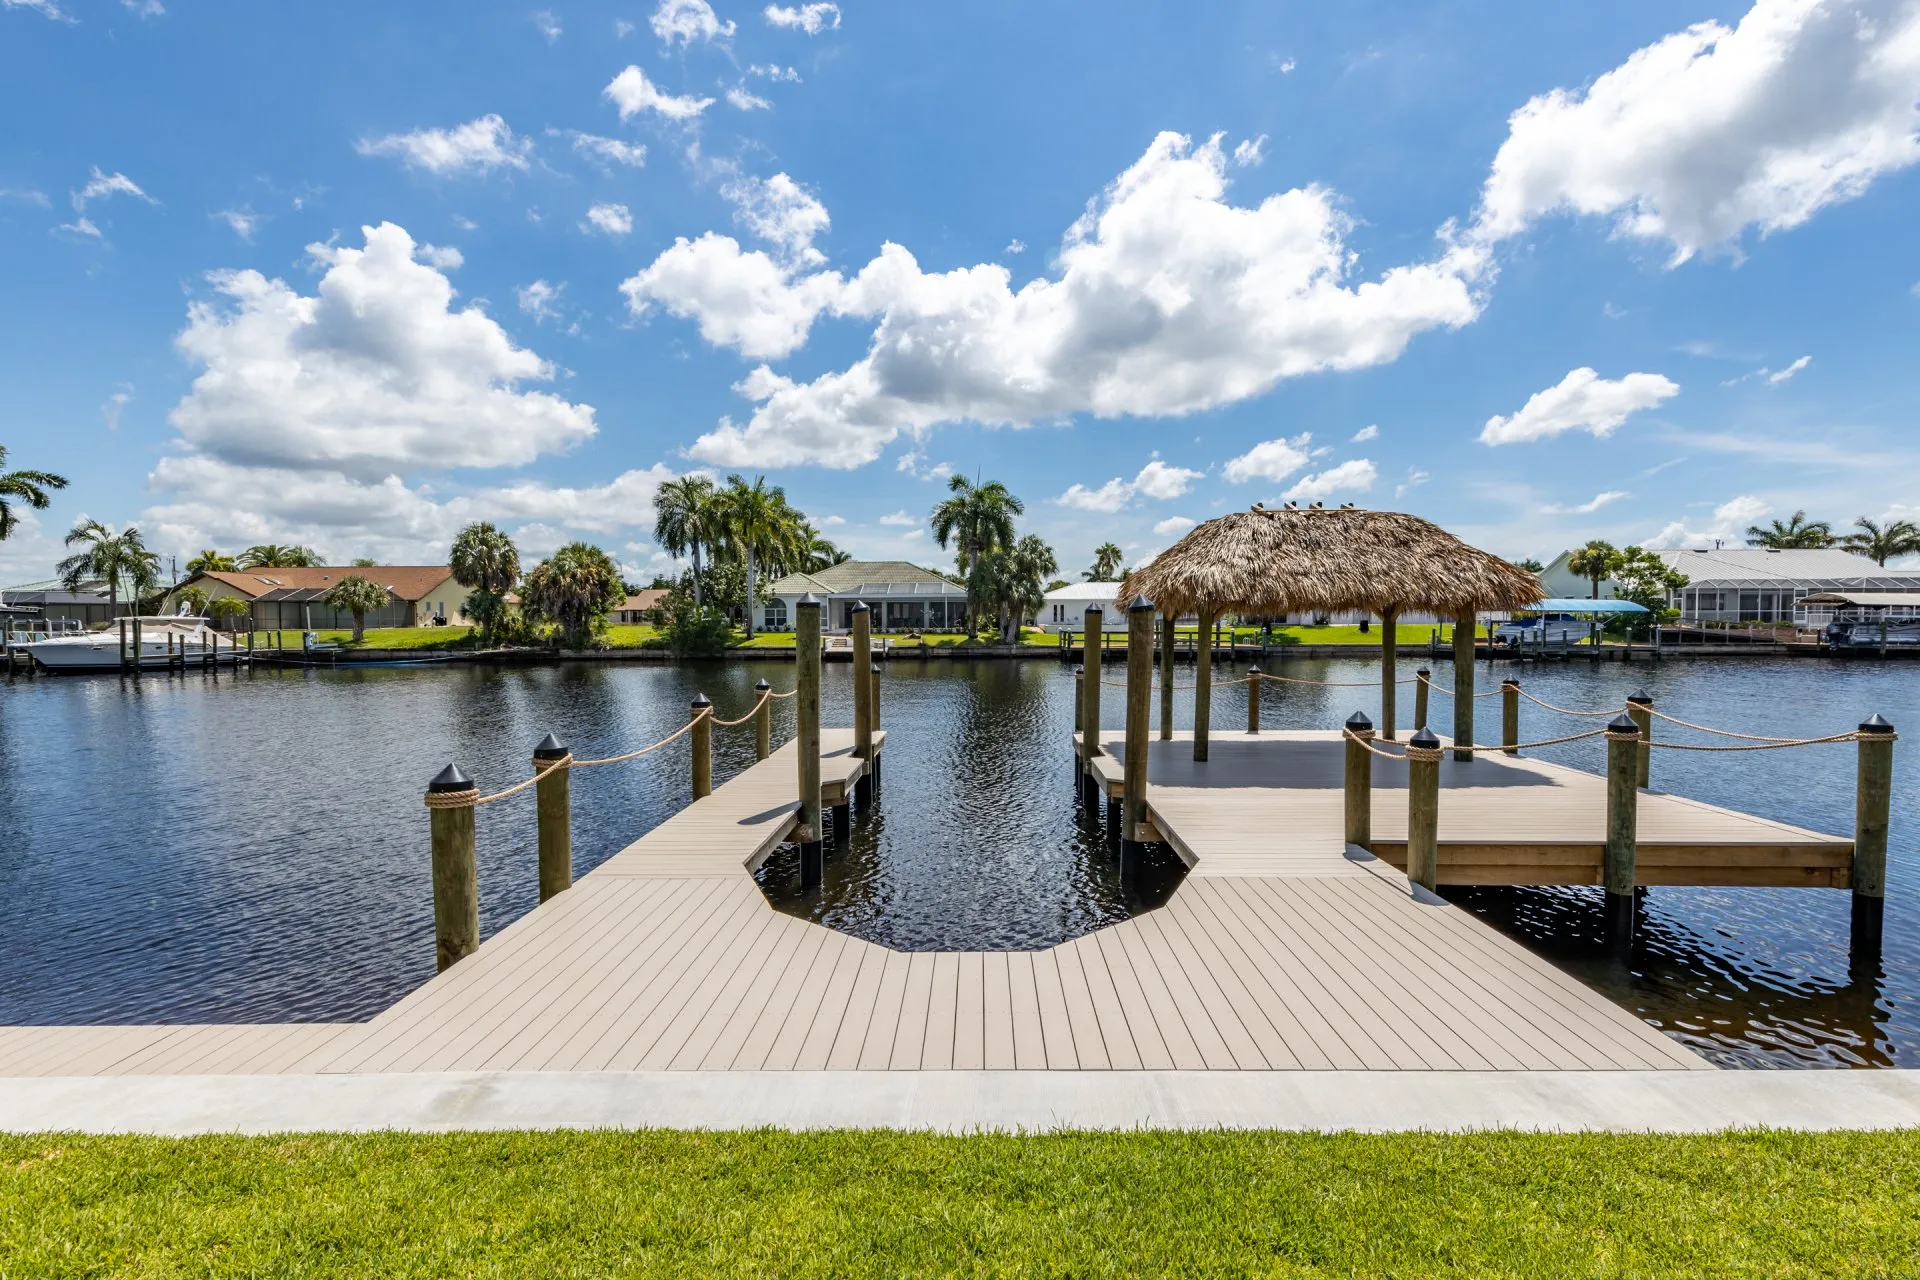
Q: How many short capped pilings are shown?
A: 14